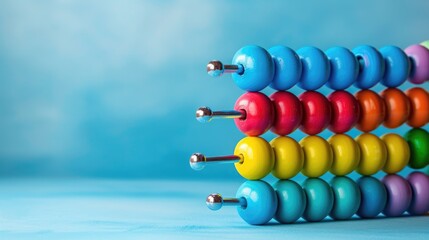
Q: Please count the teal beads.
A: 3